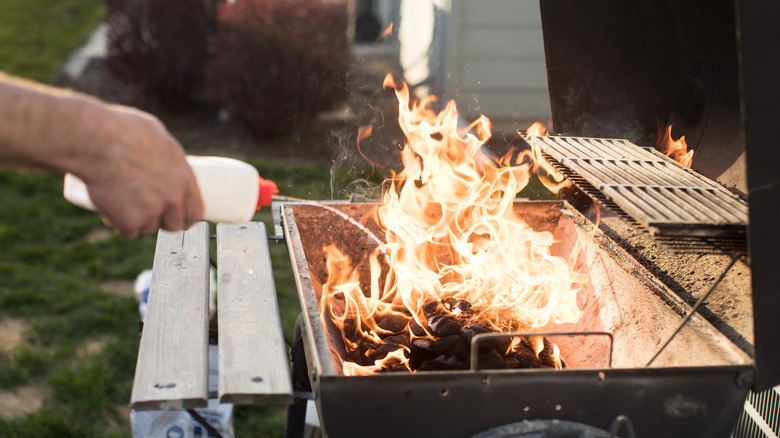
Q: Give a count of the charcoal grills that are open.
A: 1